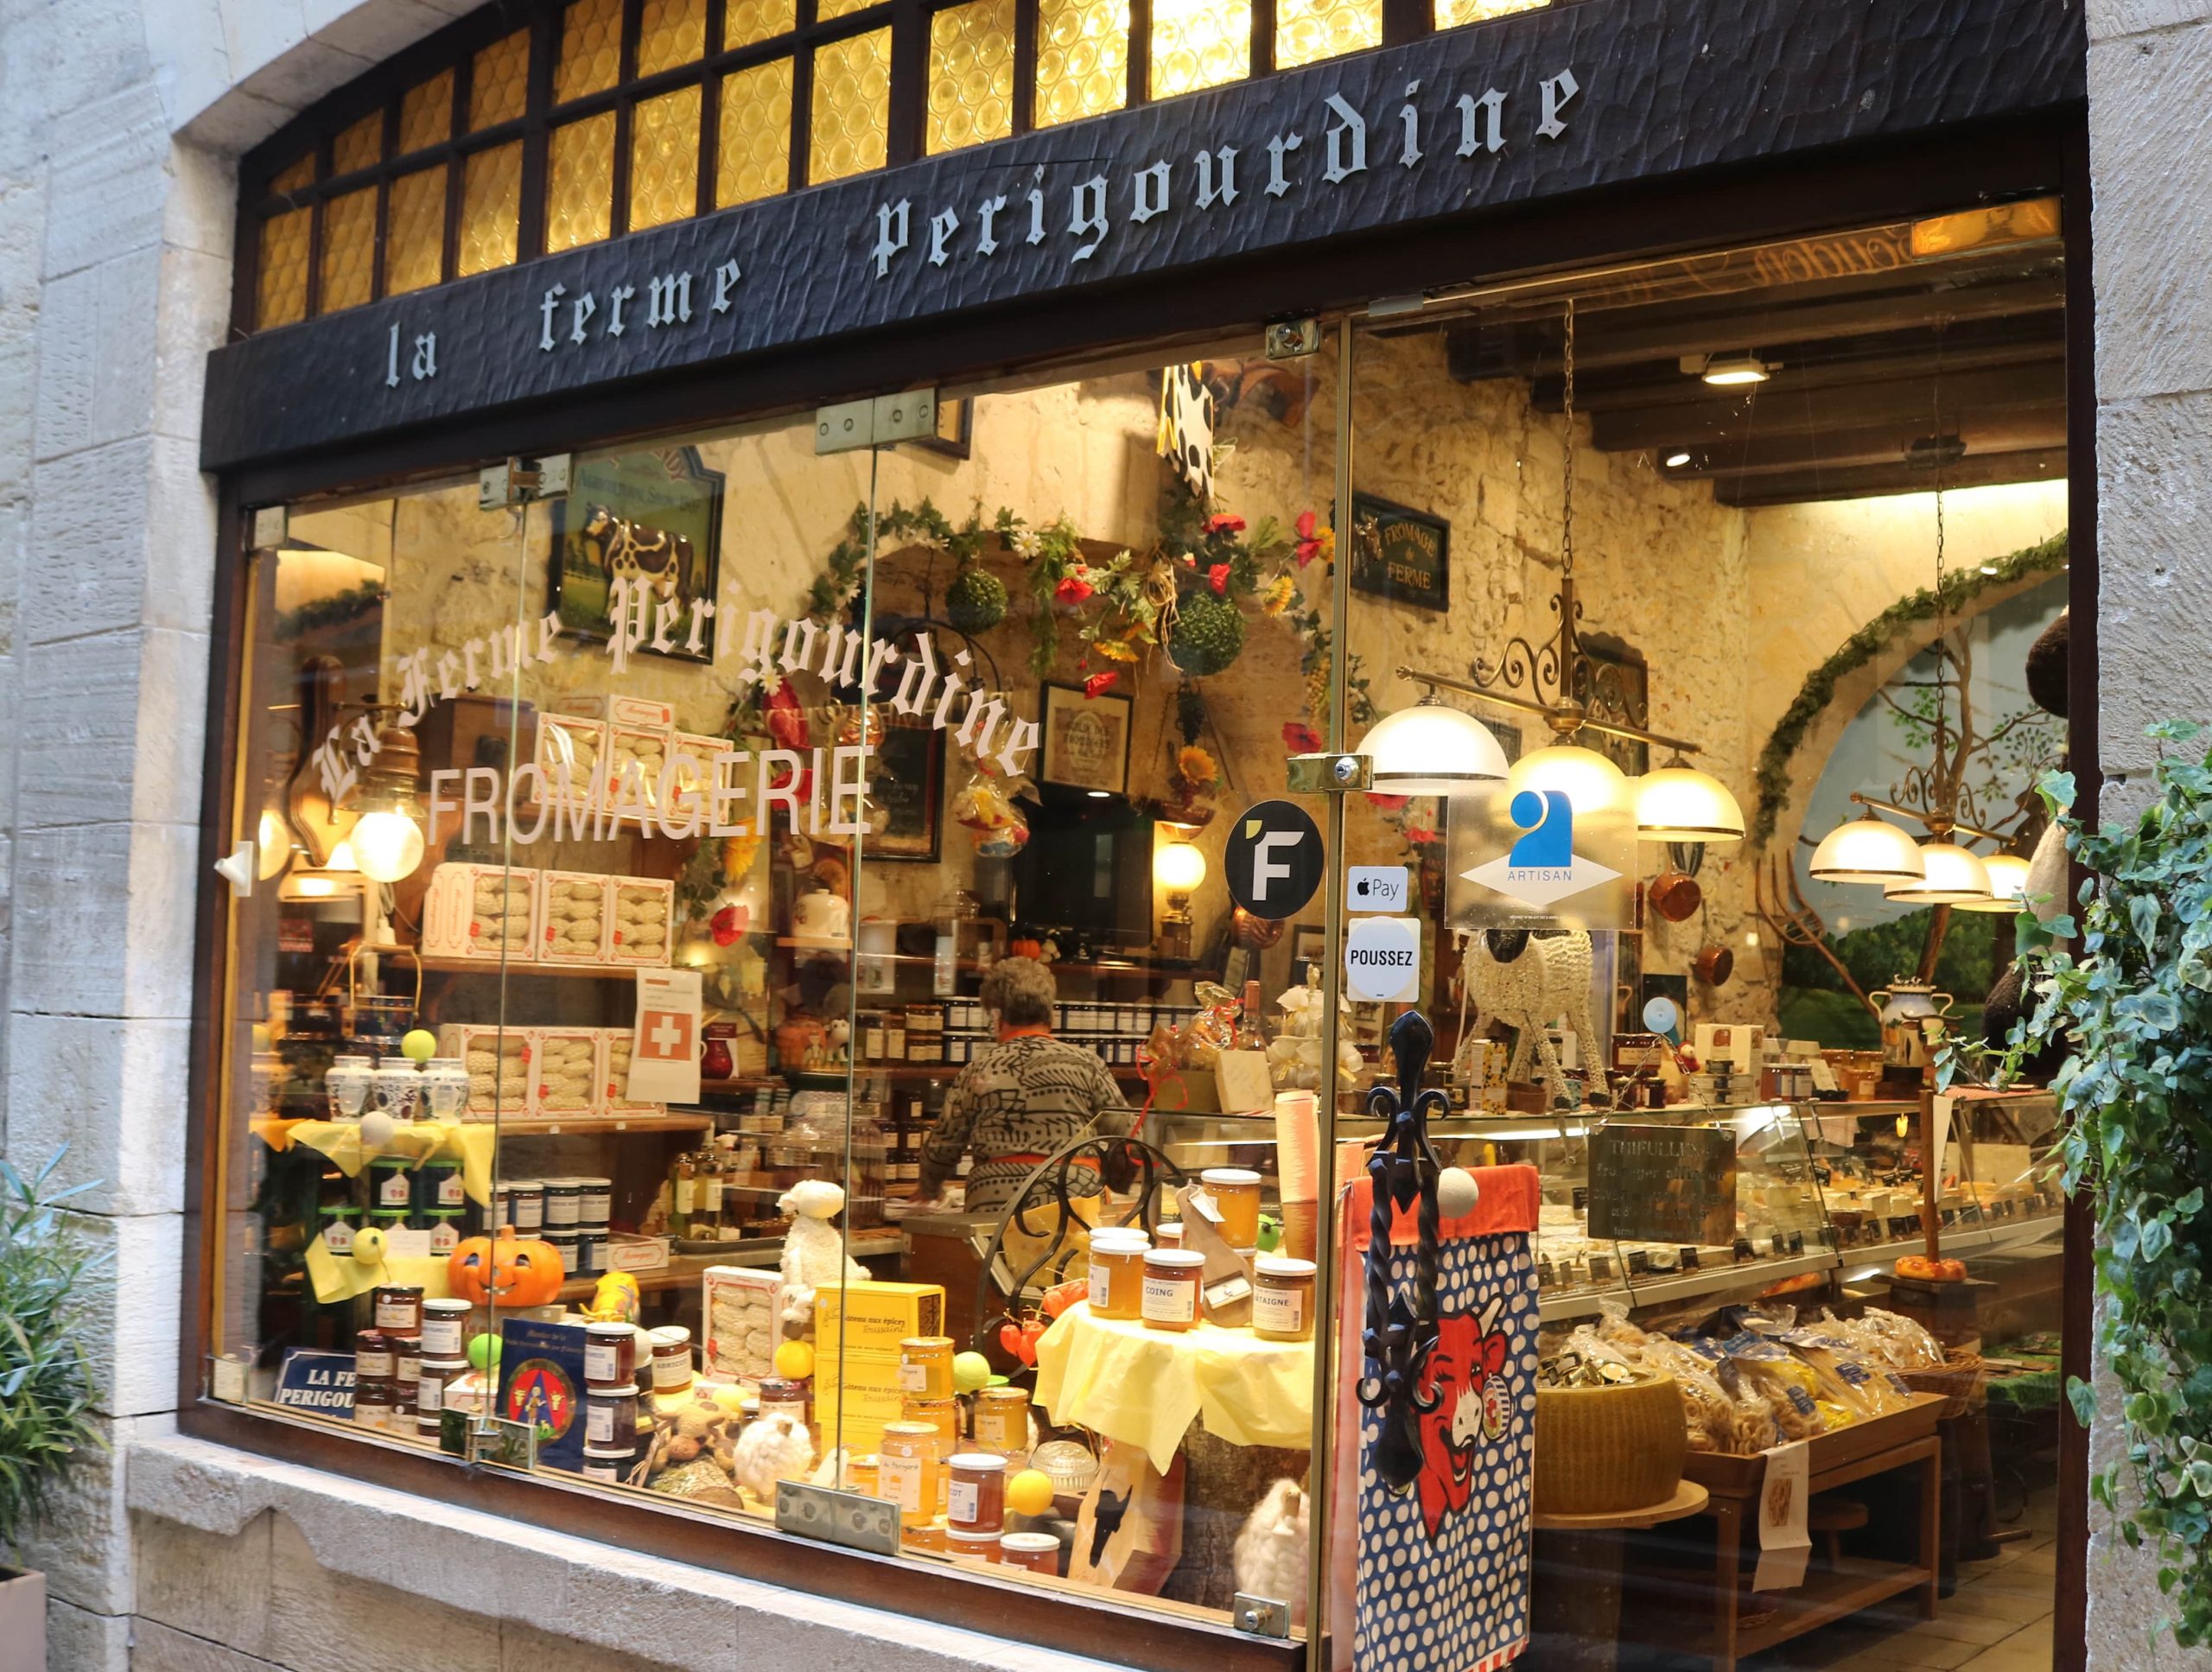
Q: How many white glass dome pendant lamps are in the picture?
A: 6